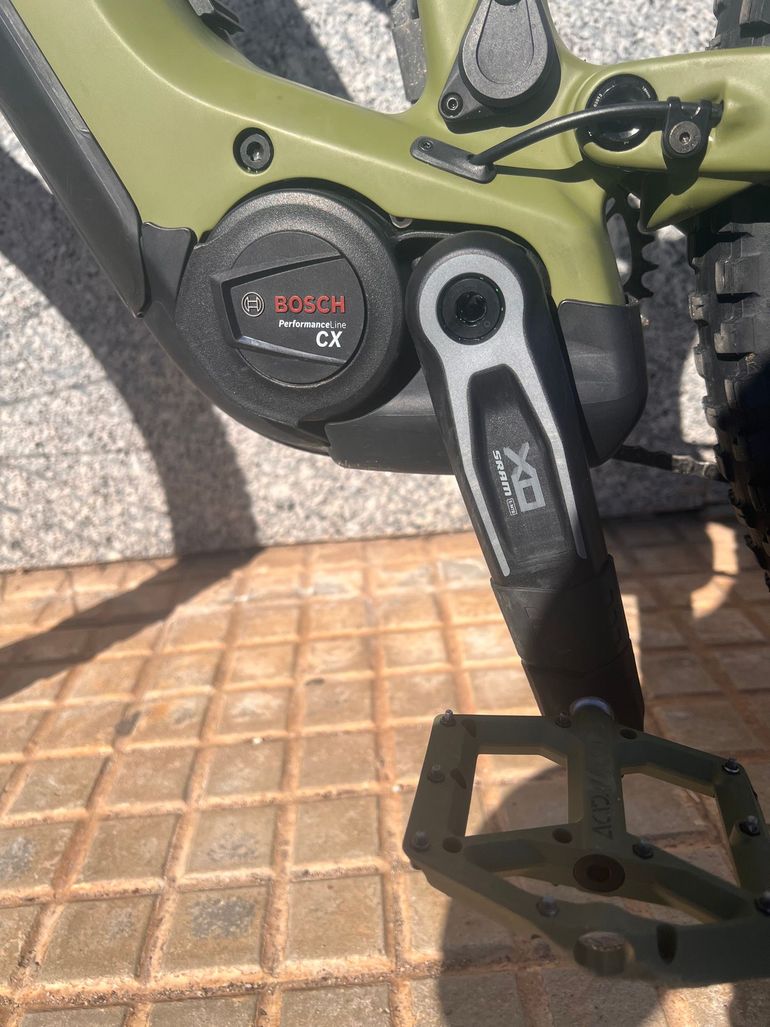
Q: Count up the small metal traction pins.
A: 9